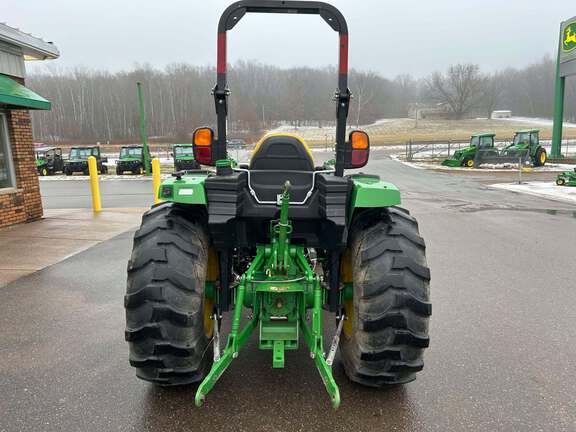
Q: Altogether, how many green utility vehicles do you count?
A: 4